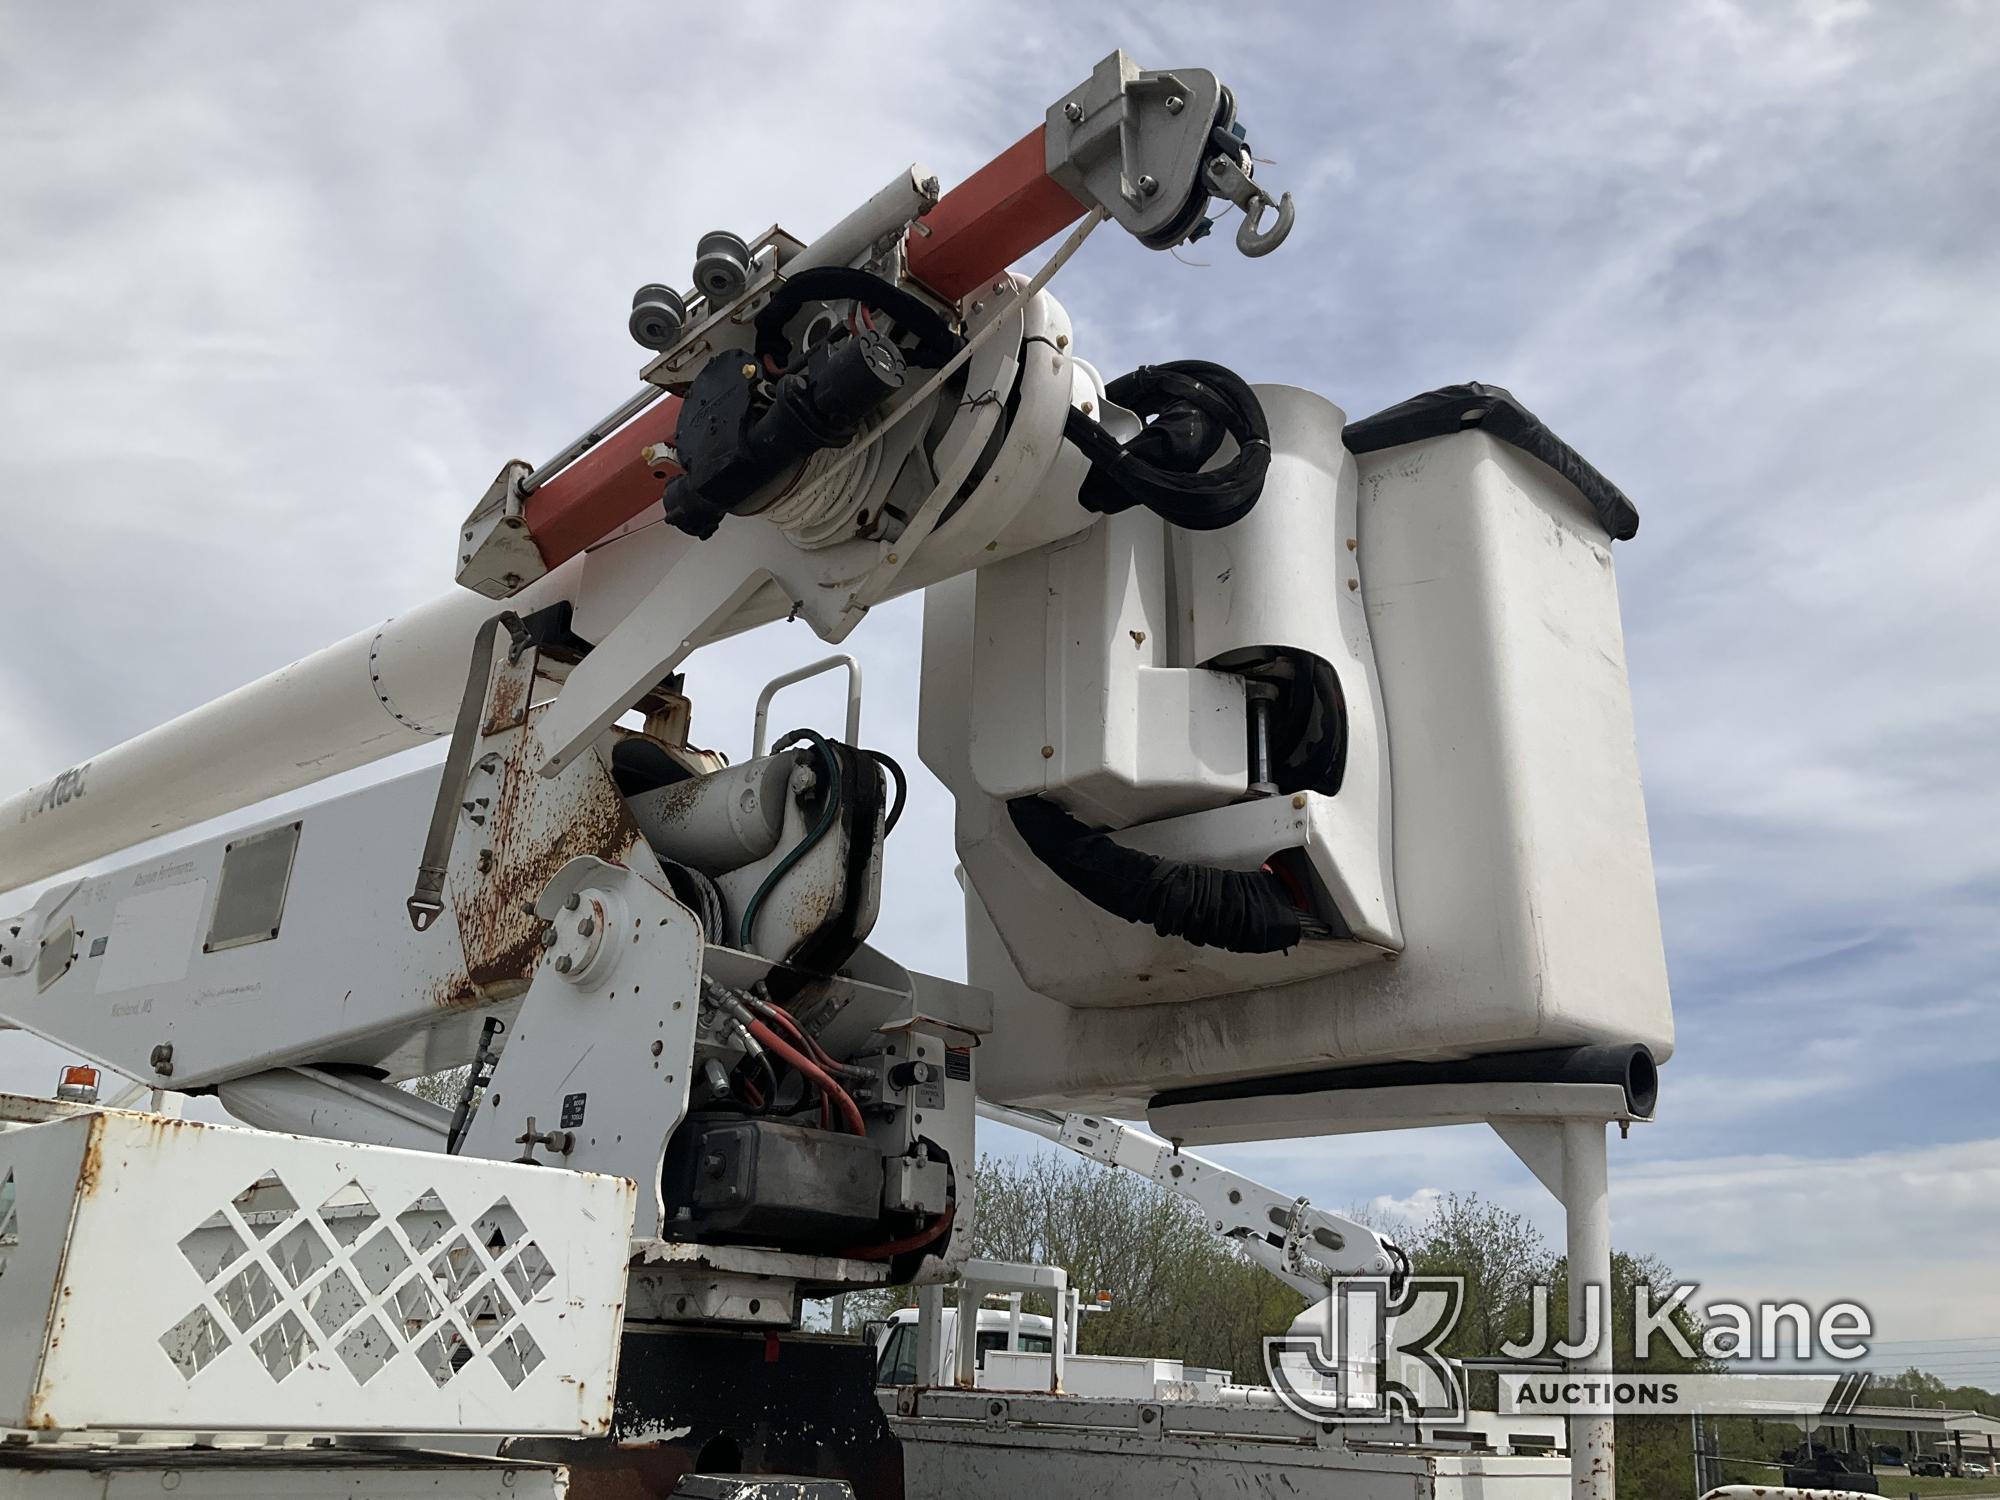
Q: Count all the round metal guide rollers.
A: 2